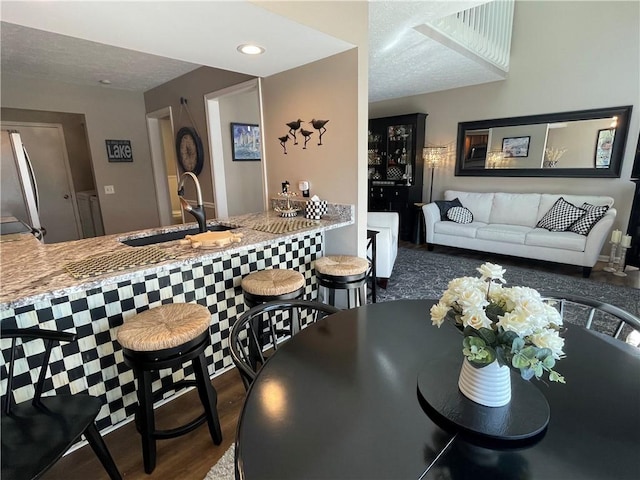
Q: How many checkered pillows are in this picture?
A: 3